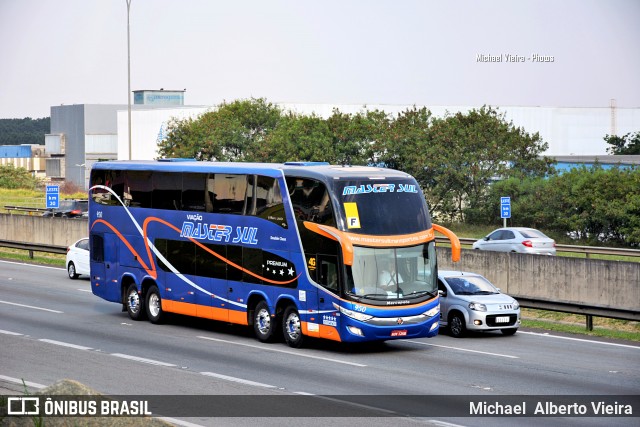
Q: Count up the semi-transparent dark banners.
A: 1